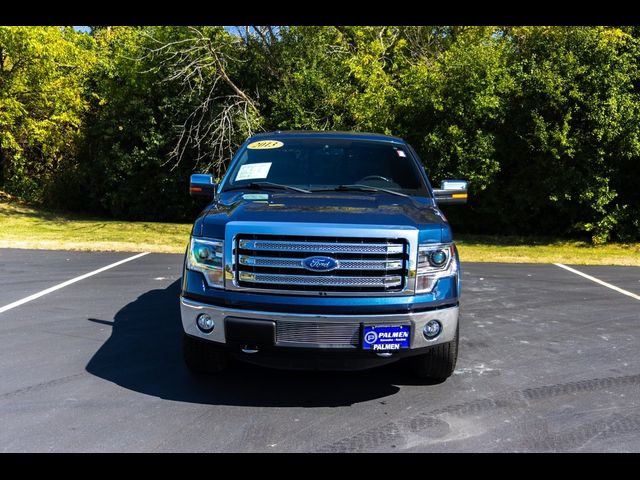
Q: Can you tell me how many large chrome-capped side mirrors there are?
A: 2